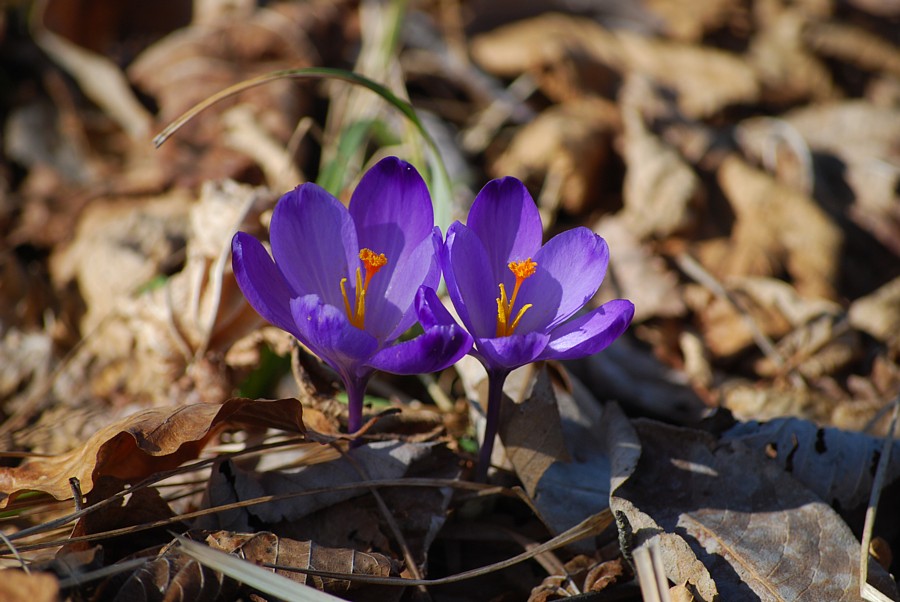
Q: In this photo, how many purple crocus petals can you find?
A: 12